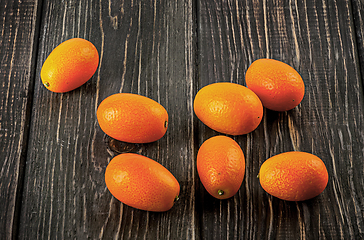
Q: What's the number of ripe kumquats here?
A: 7